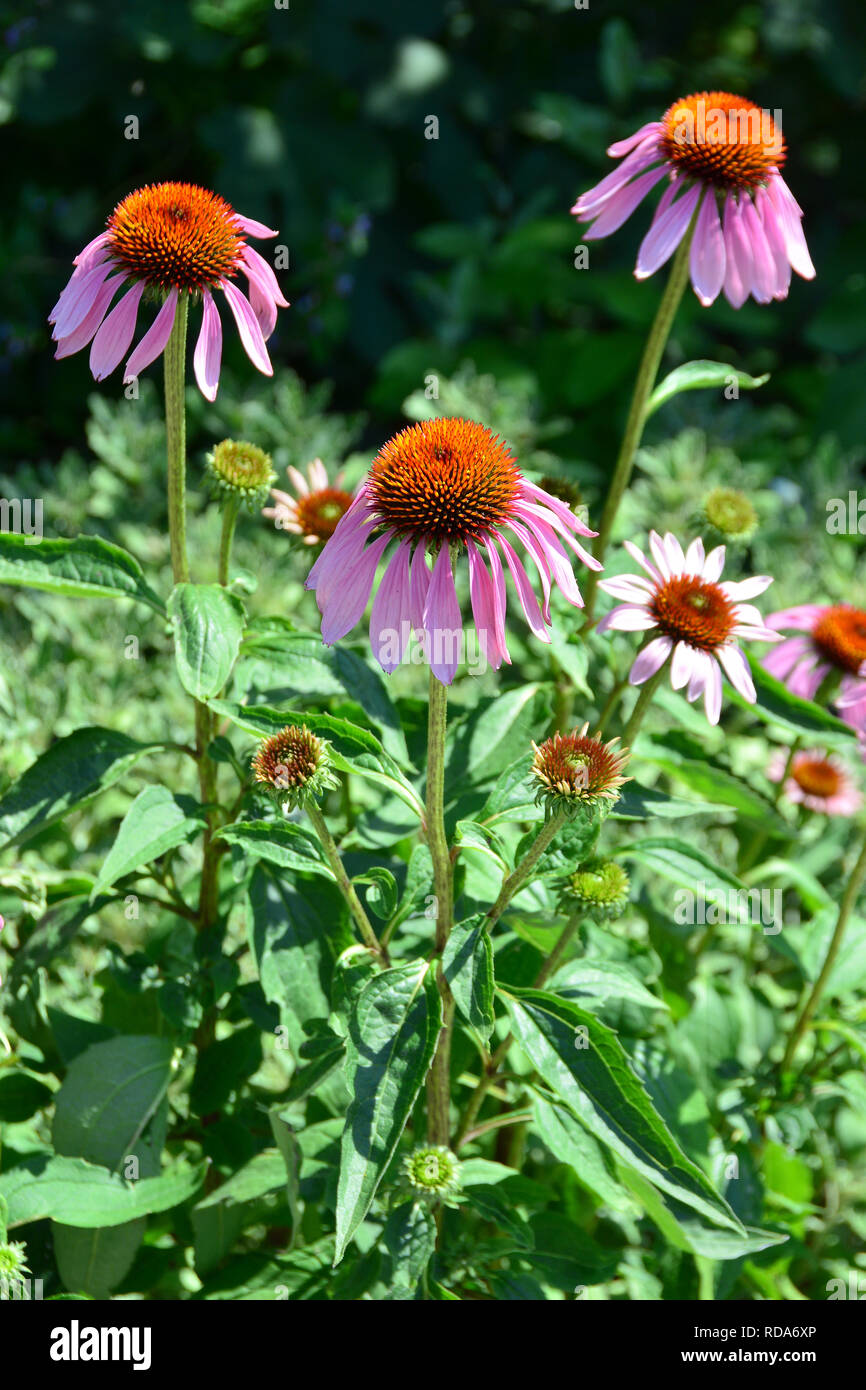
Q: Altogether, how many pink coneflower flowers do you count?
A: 7